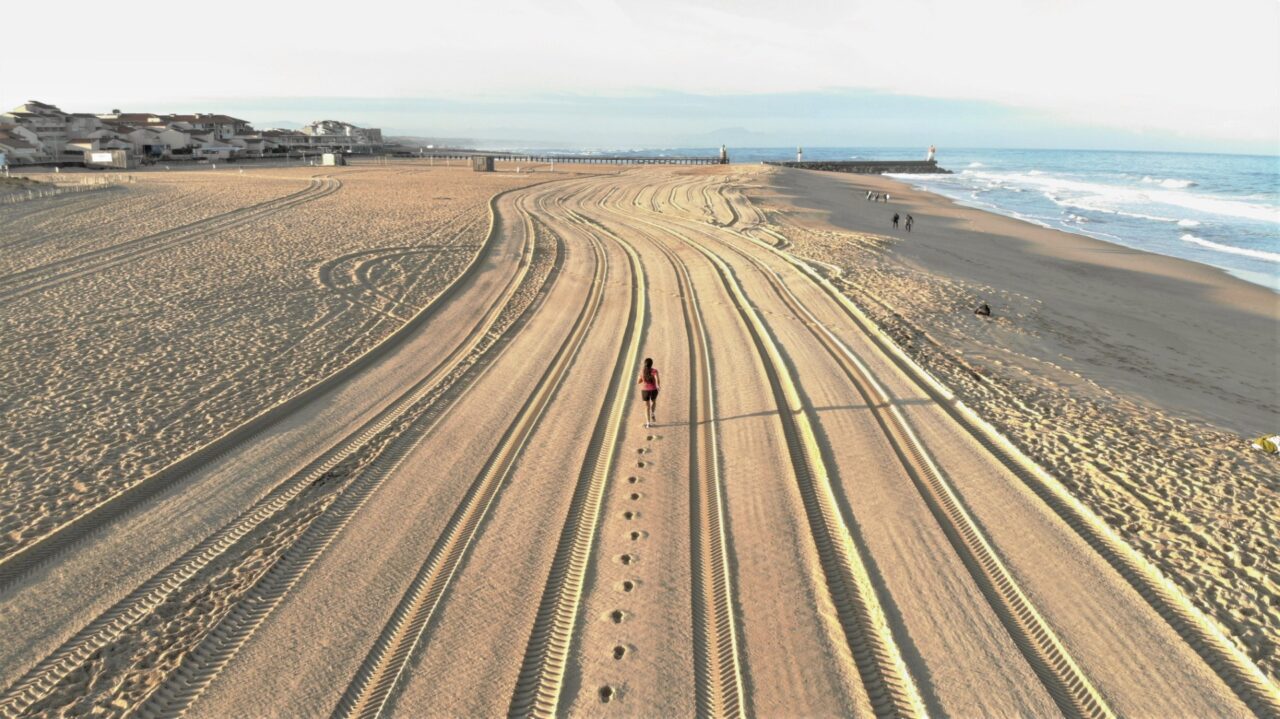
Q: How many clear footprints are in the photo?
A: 12